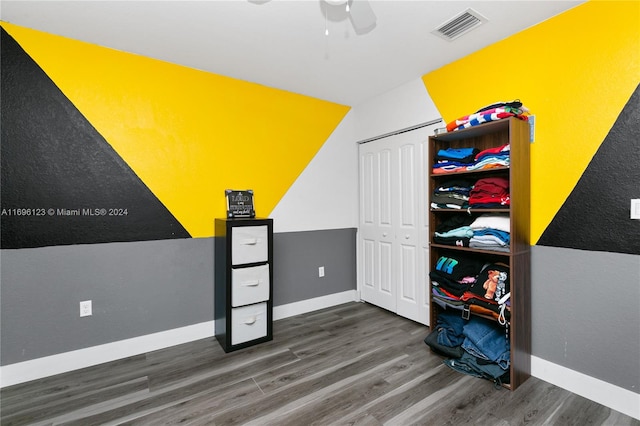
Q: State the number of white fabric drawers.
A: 3